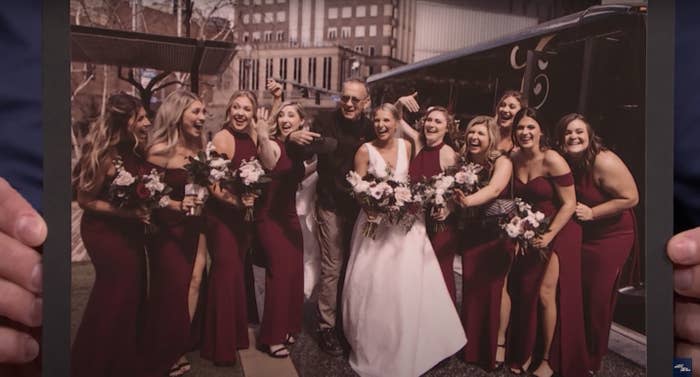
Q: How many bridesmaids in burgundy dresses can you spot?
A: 9